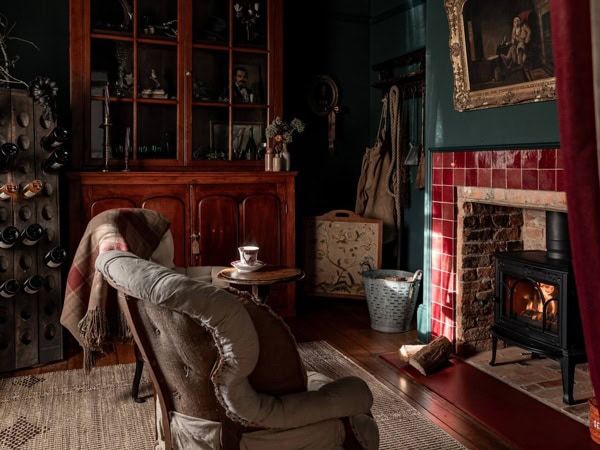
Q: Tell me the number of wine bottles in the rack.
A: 10